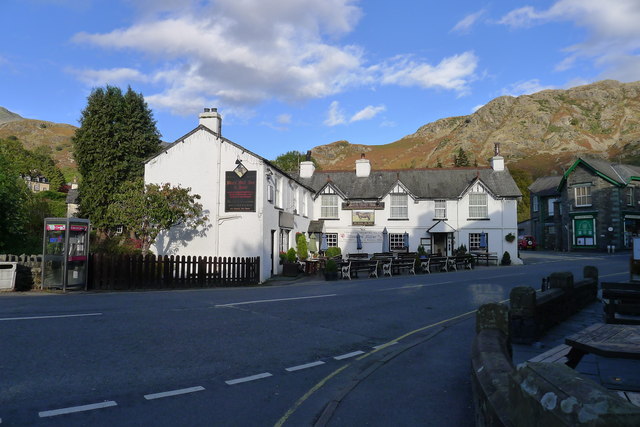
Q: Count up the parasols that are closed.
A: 6